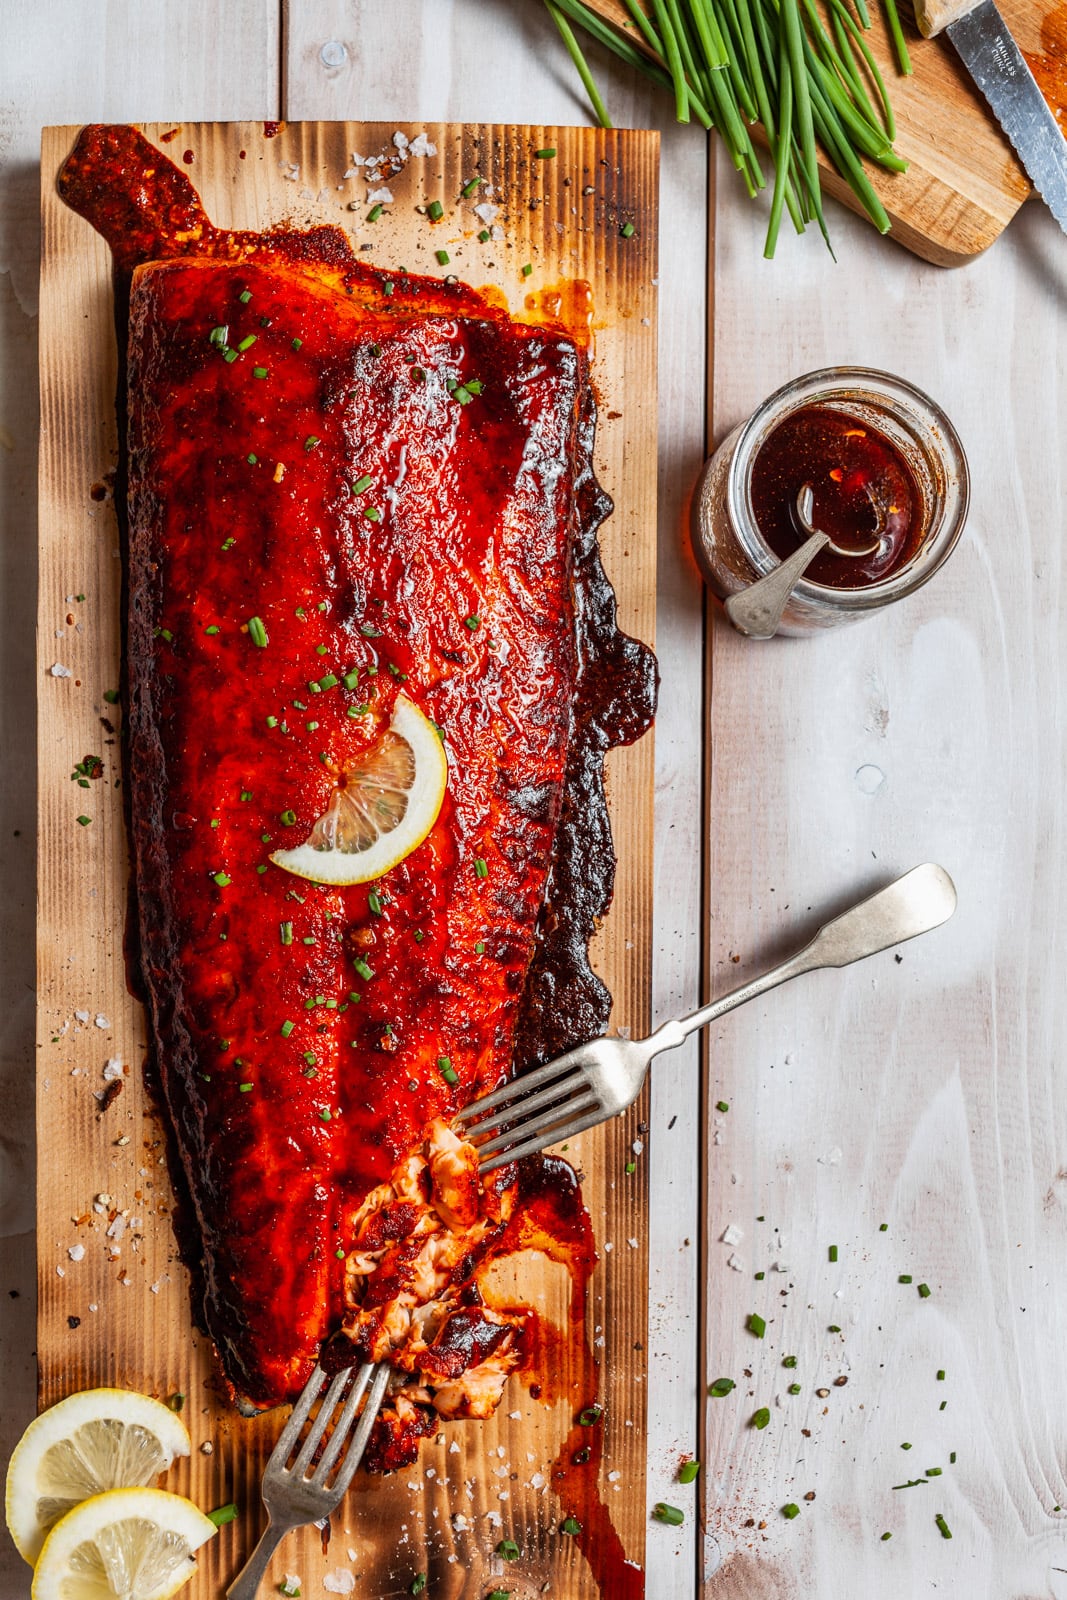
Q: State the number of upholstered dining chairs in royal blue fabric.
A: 0